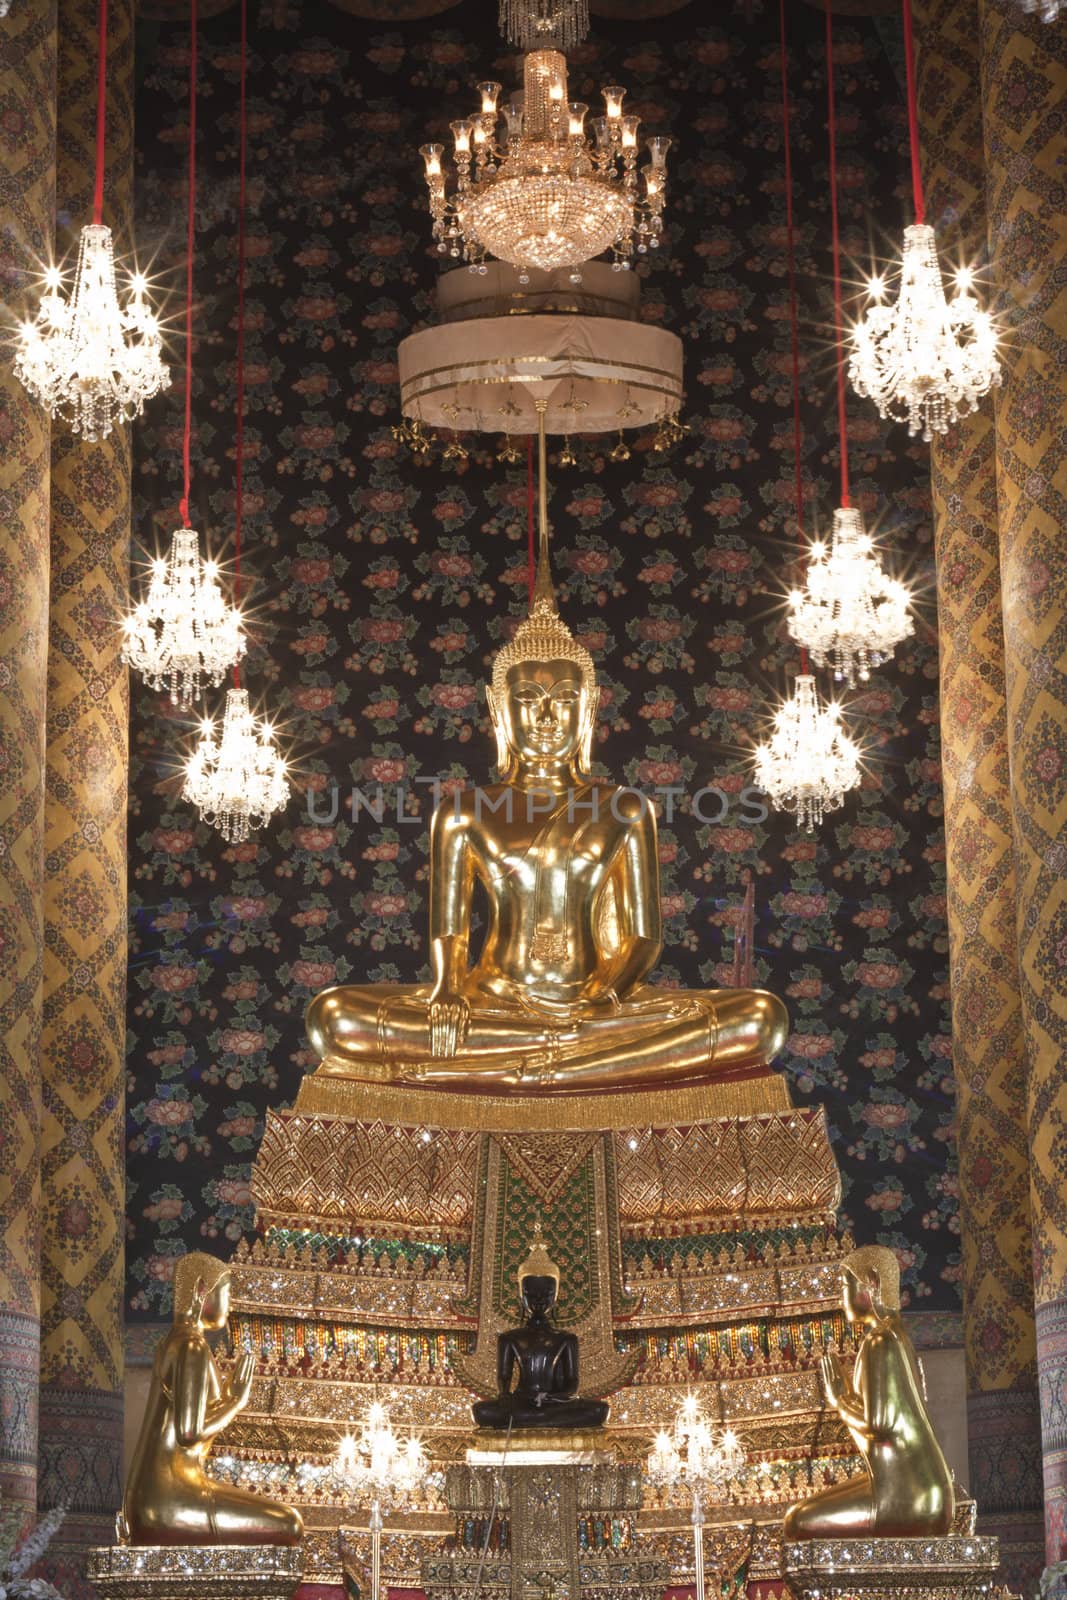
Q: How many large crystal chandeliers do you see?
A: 7